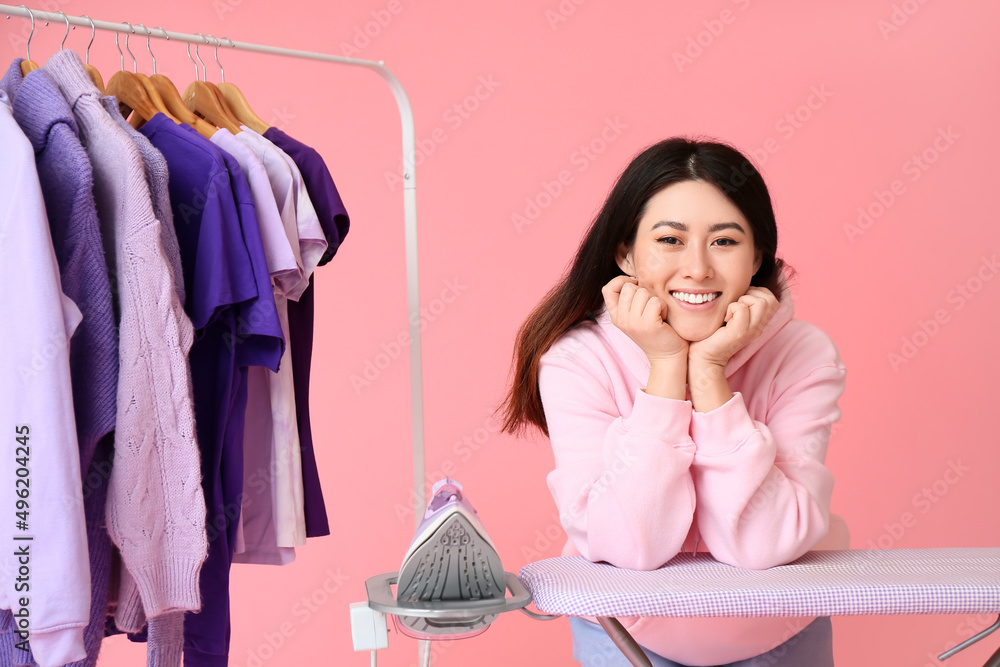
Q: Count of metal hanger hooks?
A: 9